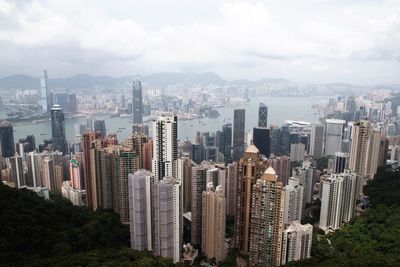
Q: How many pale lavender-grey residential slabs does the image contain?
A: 2